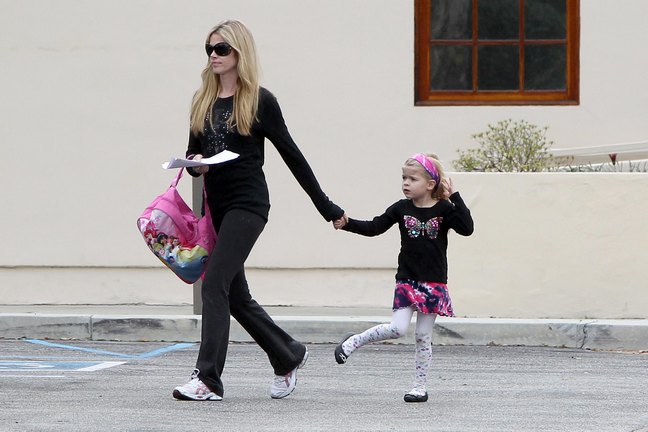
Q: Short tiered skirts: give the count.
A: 1